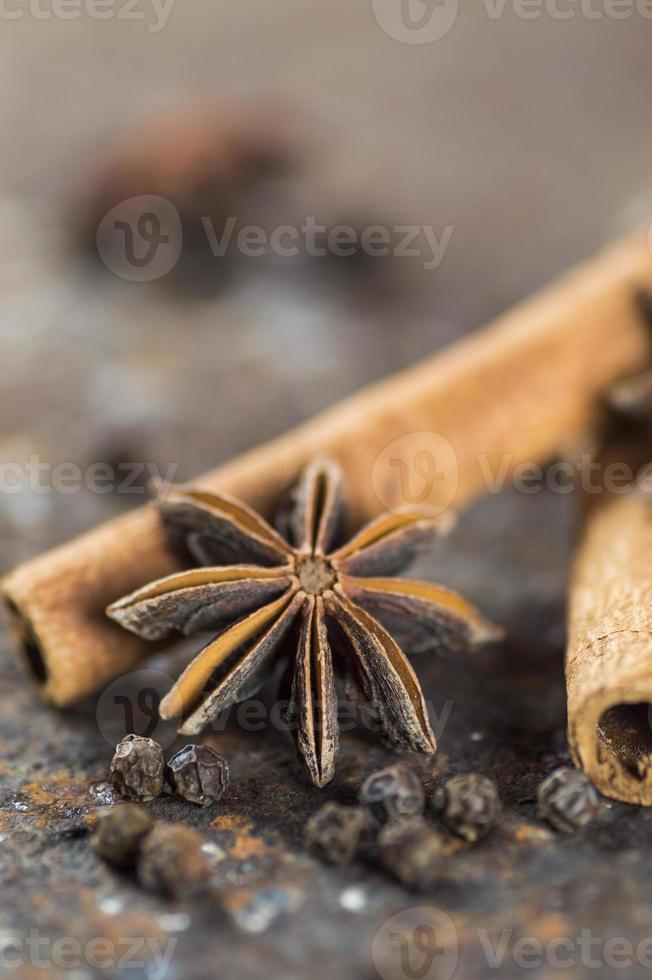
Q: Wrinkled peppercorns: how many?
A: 9